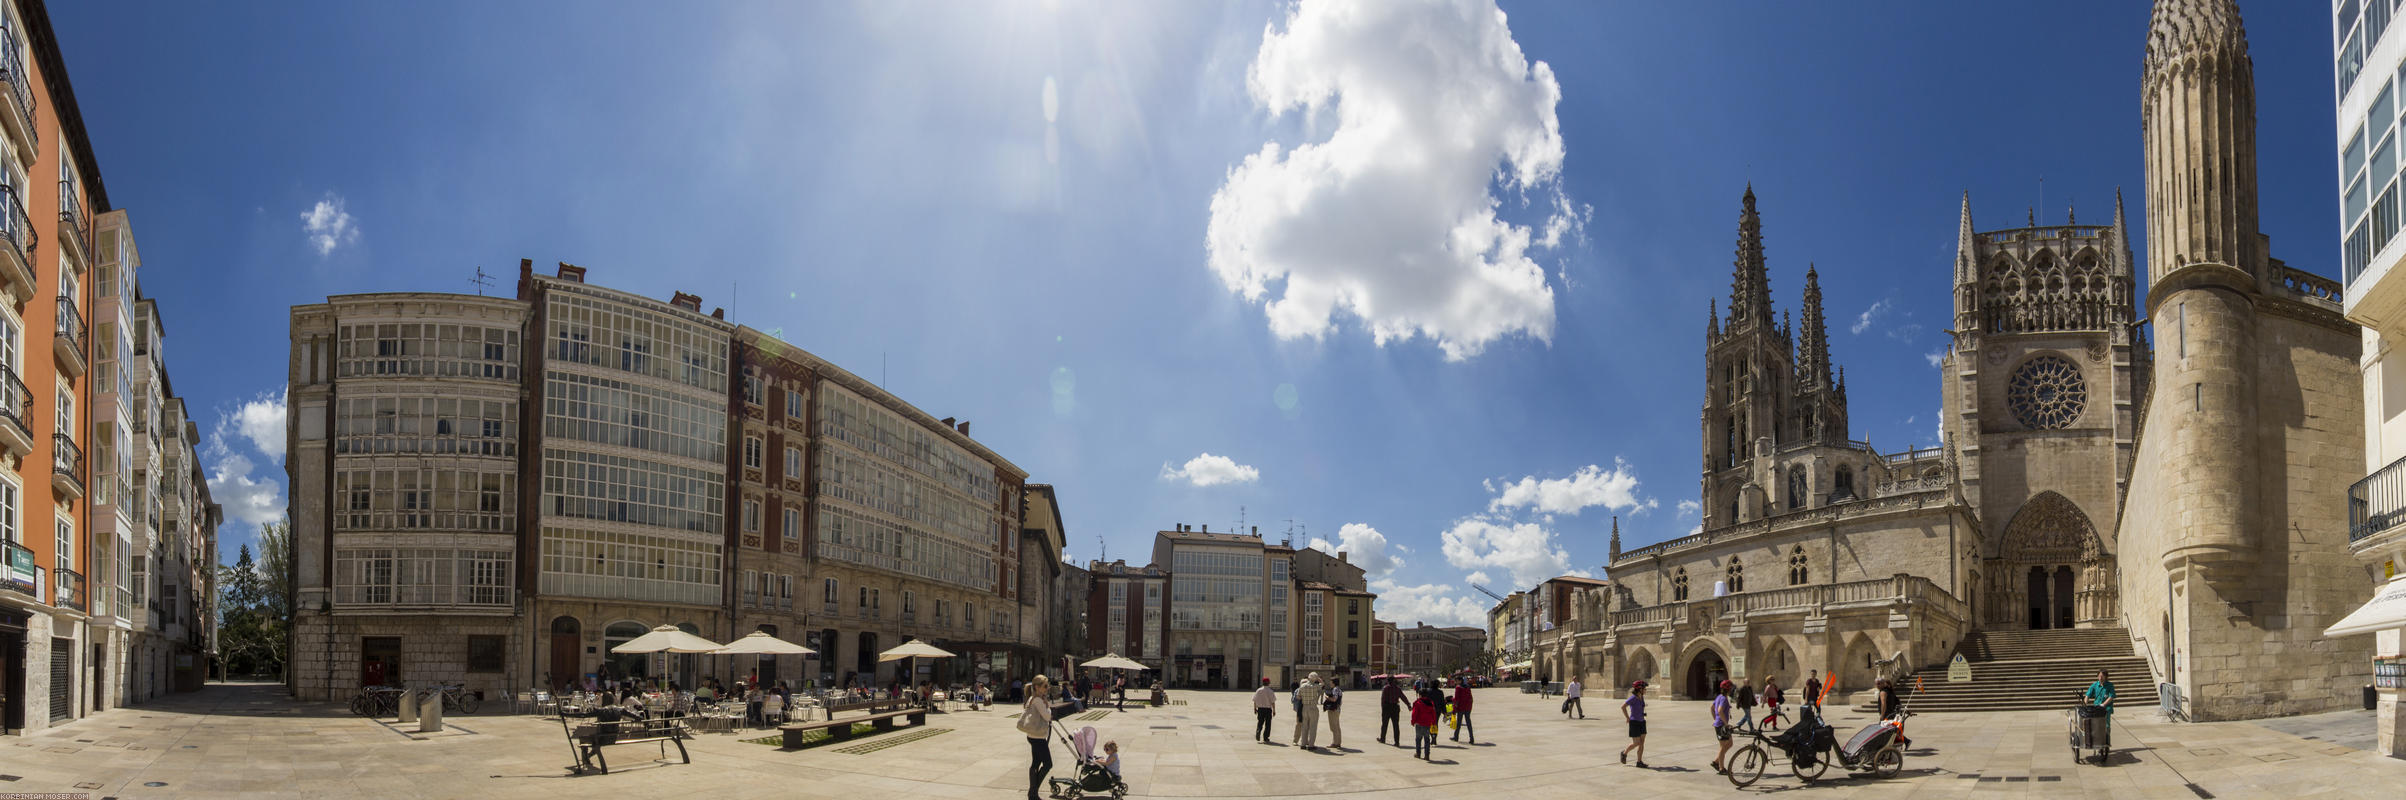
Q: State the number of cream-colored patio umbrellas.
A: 4